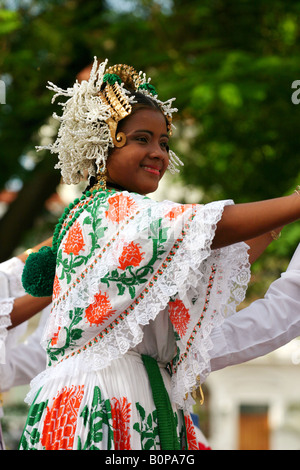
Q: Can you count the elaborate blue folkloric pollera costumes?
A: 0